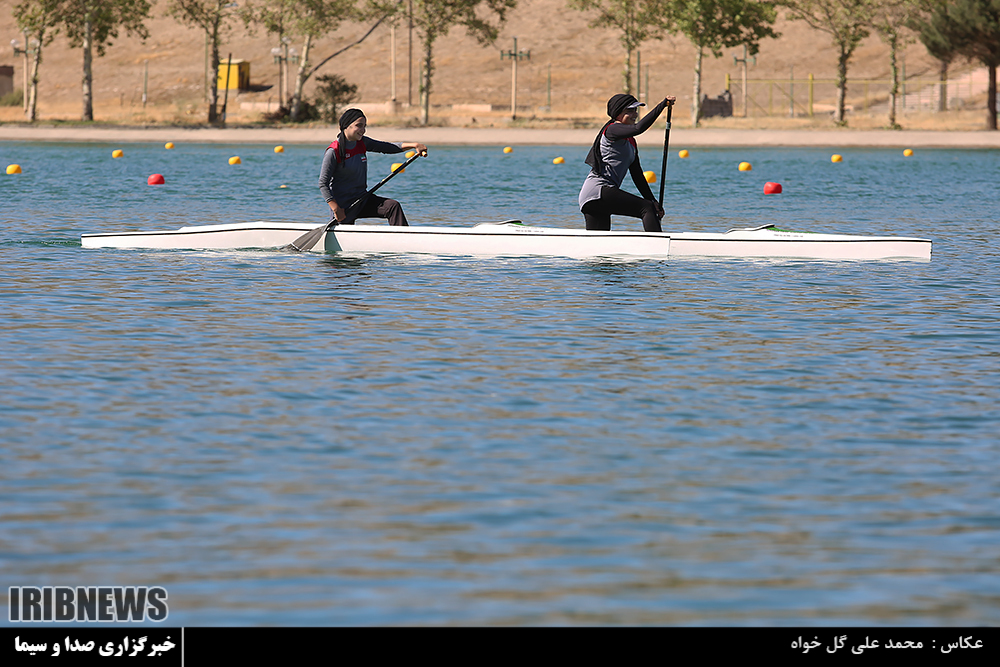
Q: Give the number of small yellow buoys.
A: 14